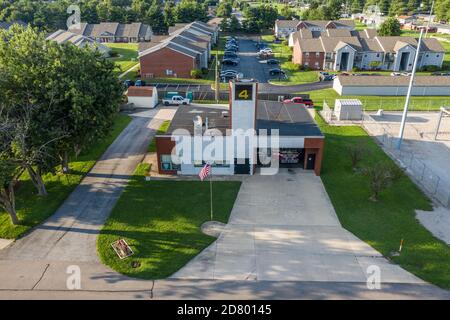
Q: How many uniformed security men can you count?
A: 0